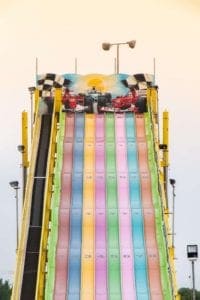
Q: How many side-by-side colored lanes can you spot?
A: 8